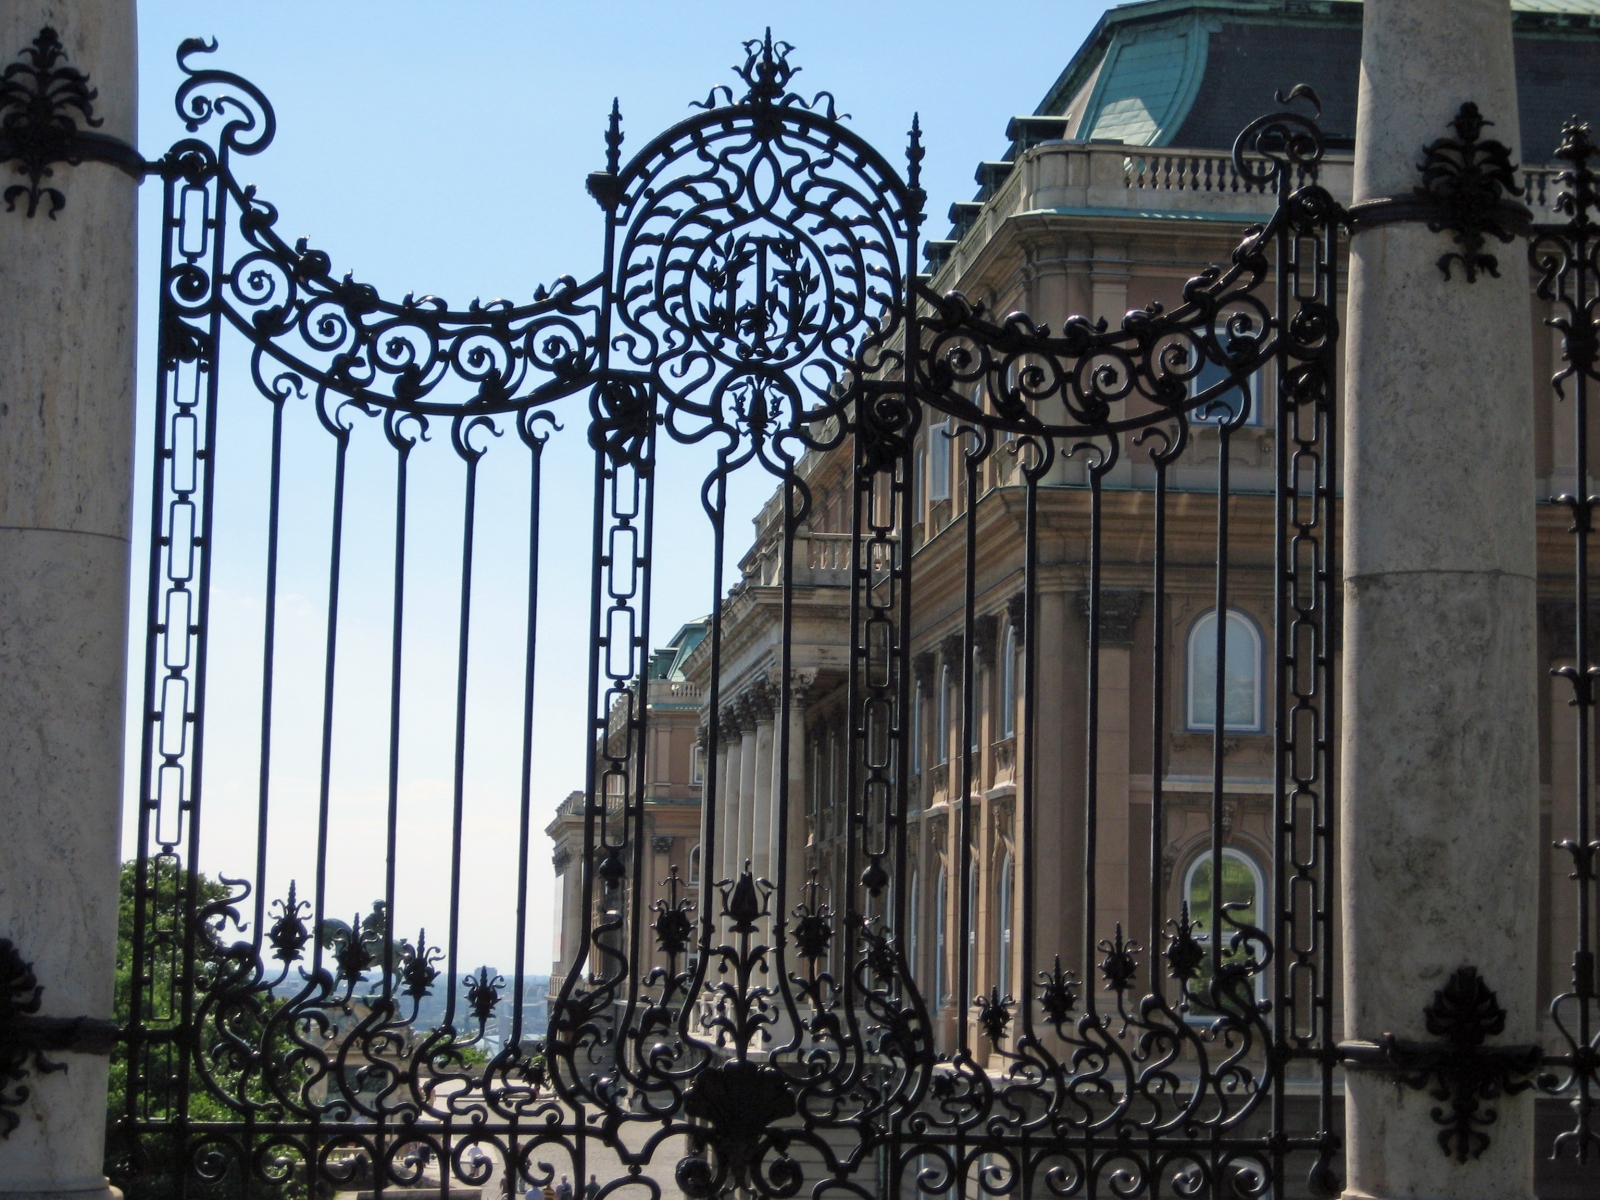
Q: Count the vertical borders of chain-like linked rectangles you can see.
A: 4